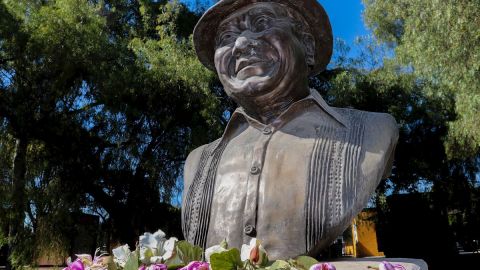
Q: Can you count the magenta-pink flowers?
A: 5